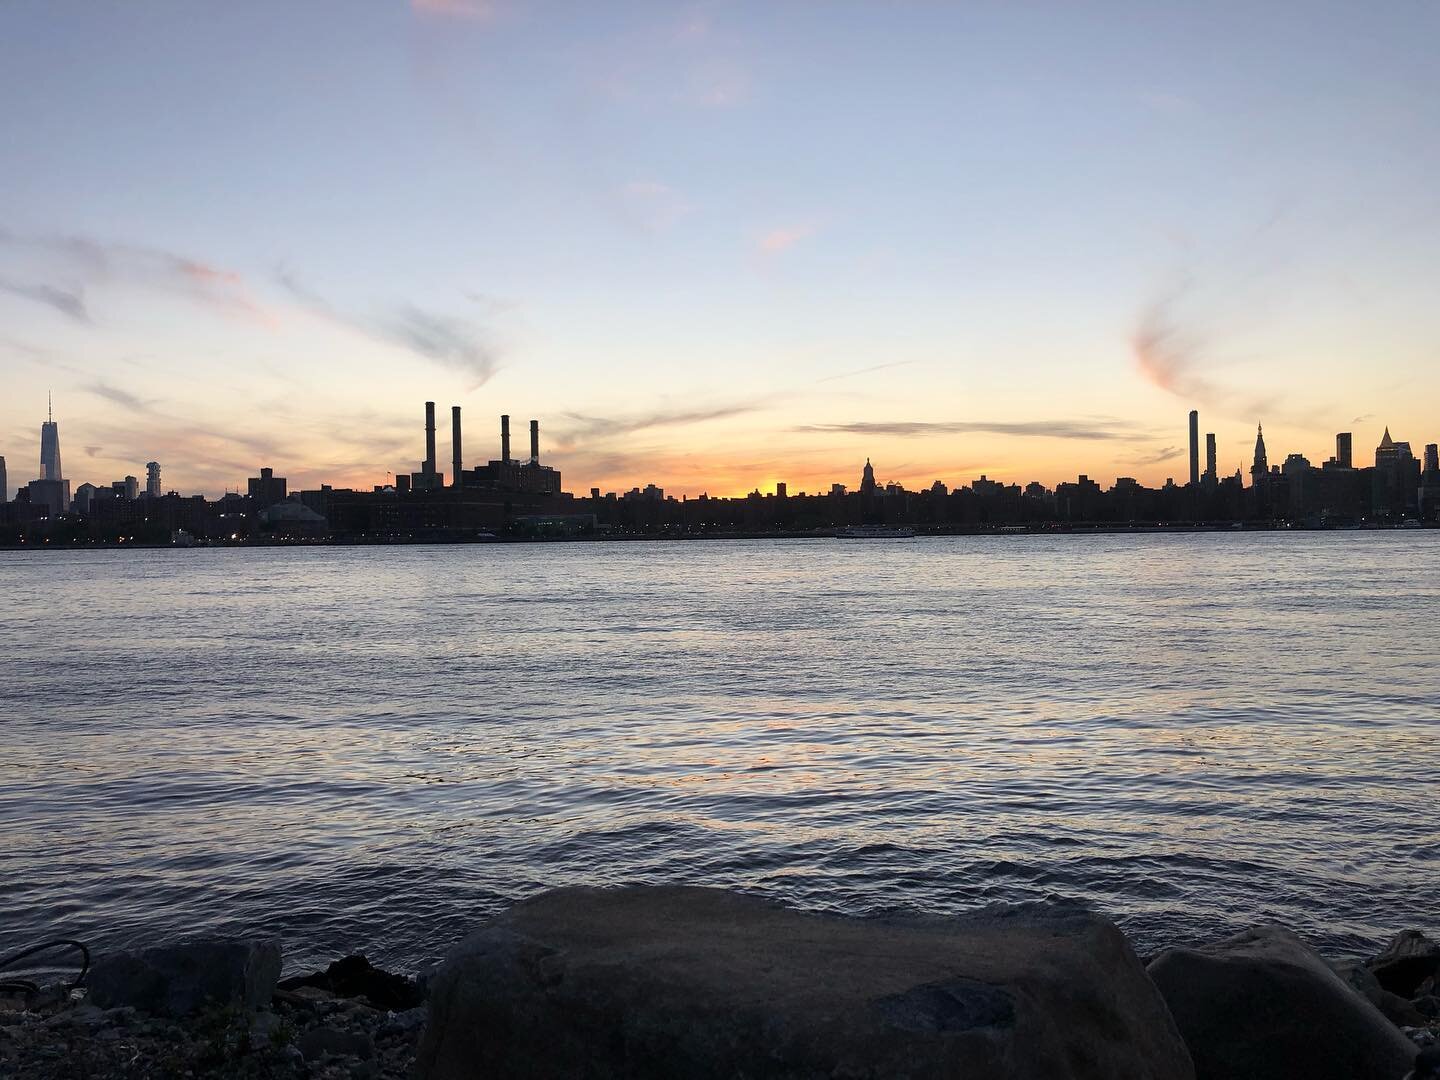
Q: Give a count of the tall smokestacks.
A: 4